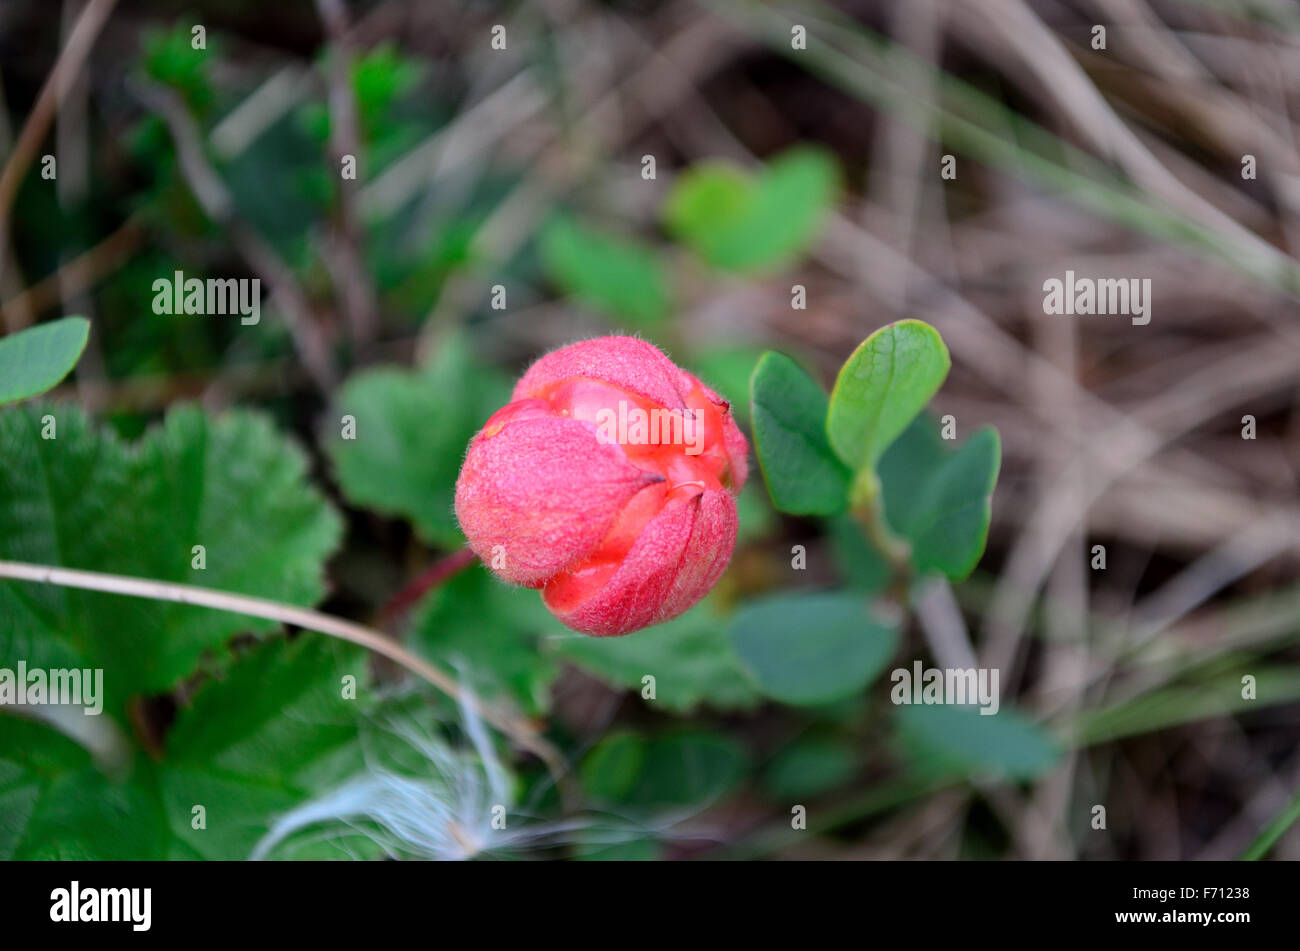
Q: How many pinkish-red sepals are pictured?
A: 4